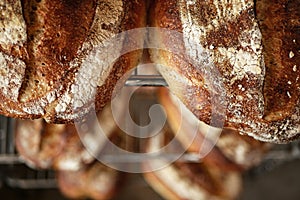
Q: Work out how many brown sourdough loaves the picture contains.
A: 6